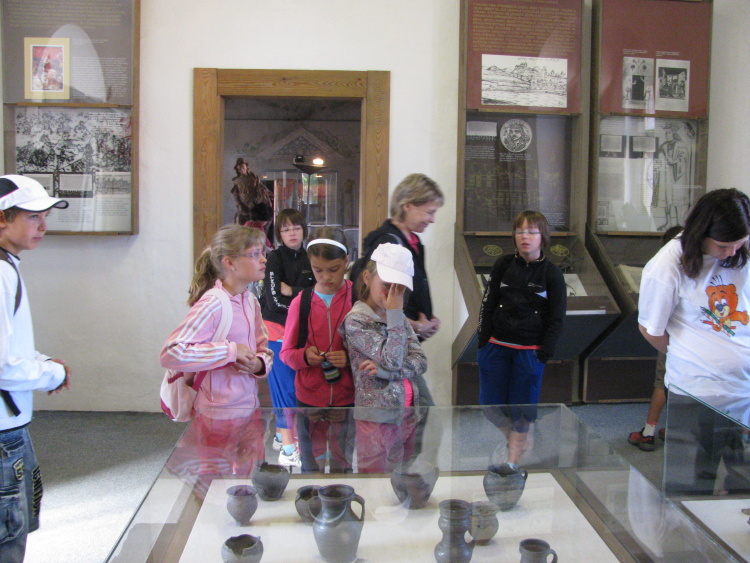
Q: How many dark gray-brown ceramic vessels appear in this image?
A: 10